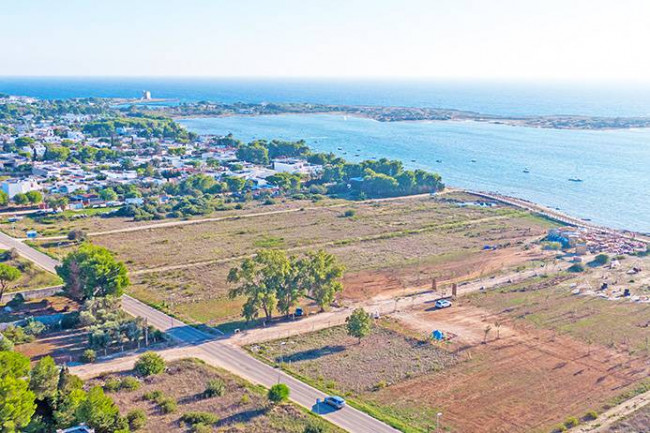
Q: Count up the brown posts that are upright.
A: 2